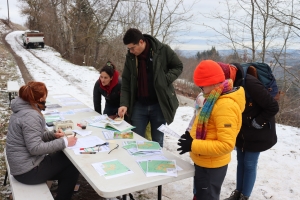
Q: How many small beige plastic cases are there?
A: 1